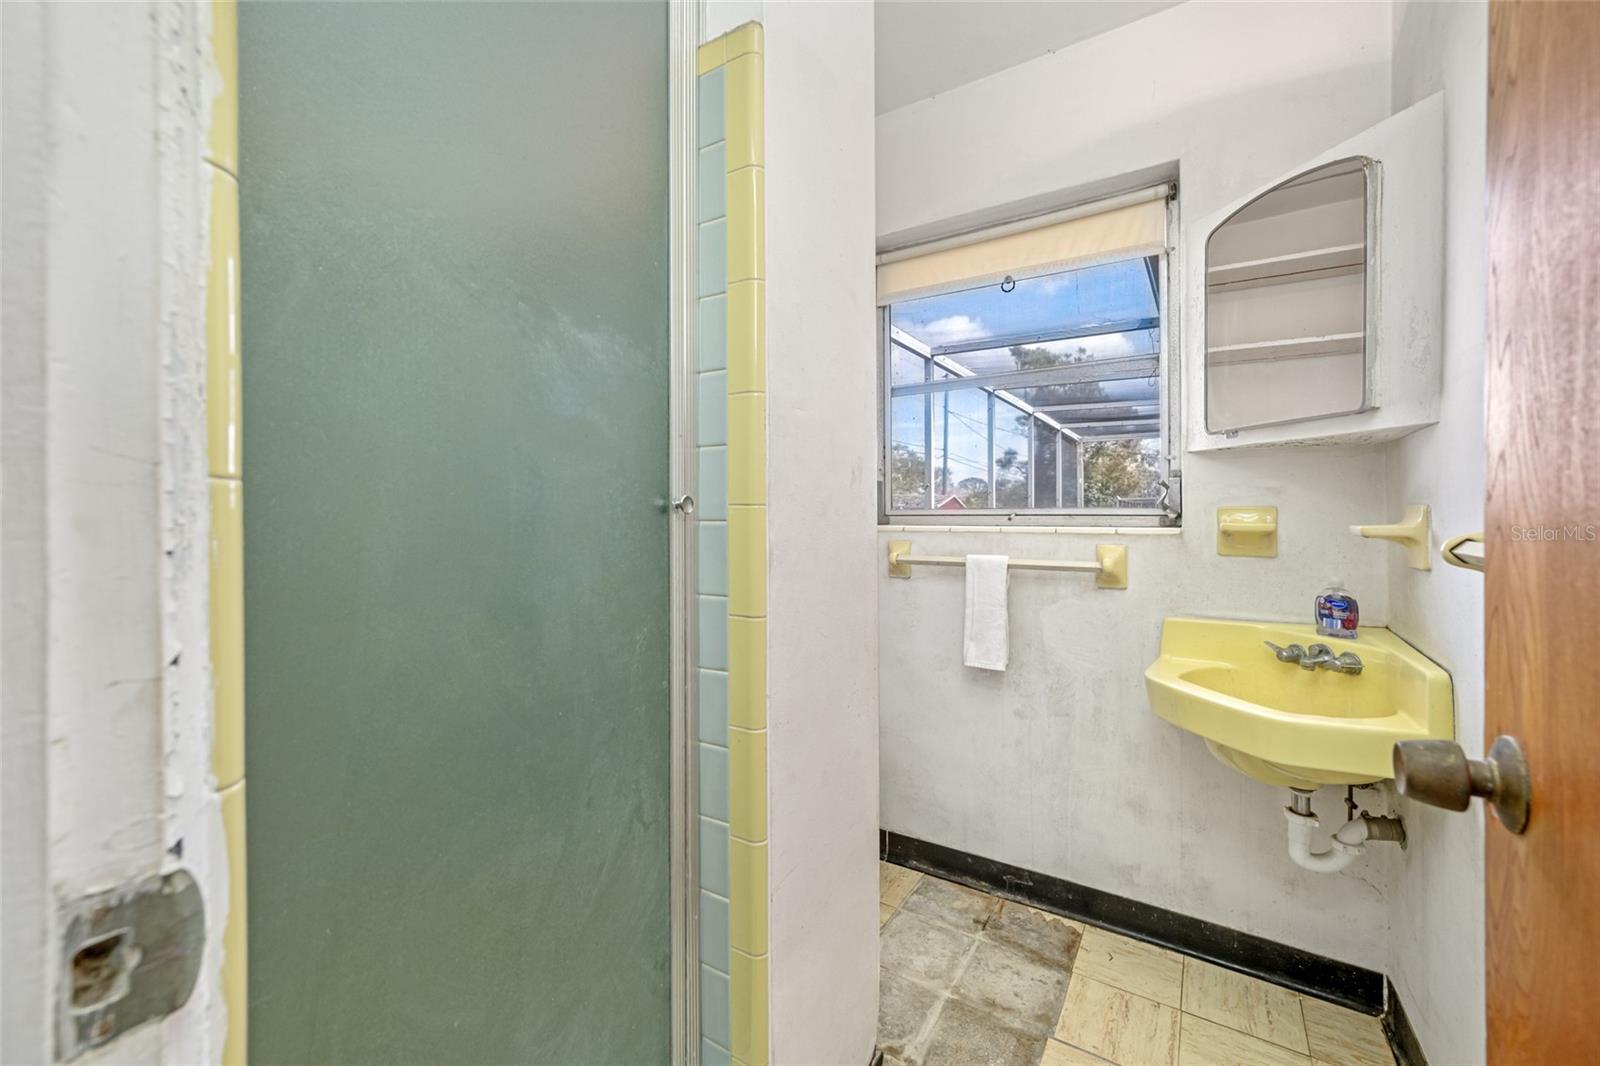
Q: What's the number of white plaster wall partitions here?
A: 1